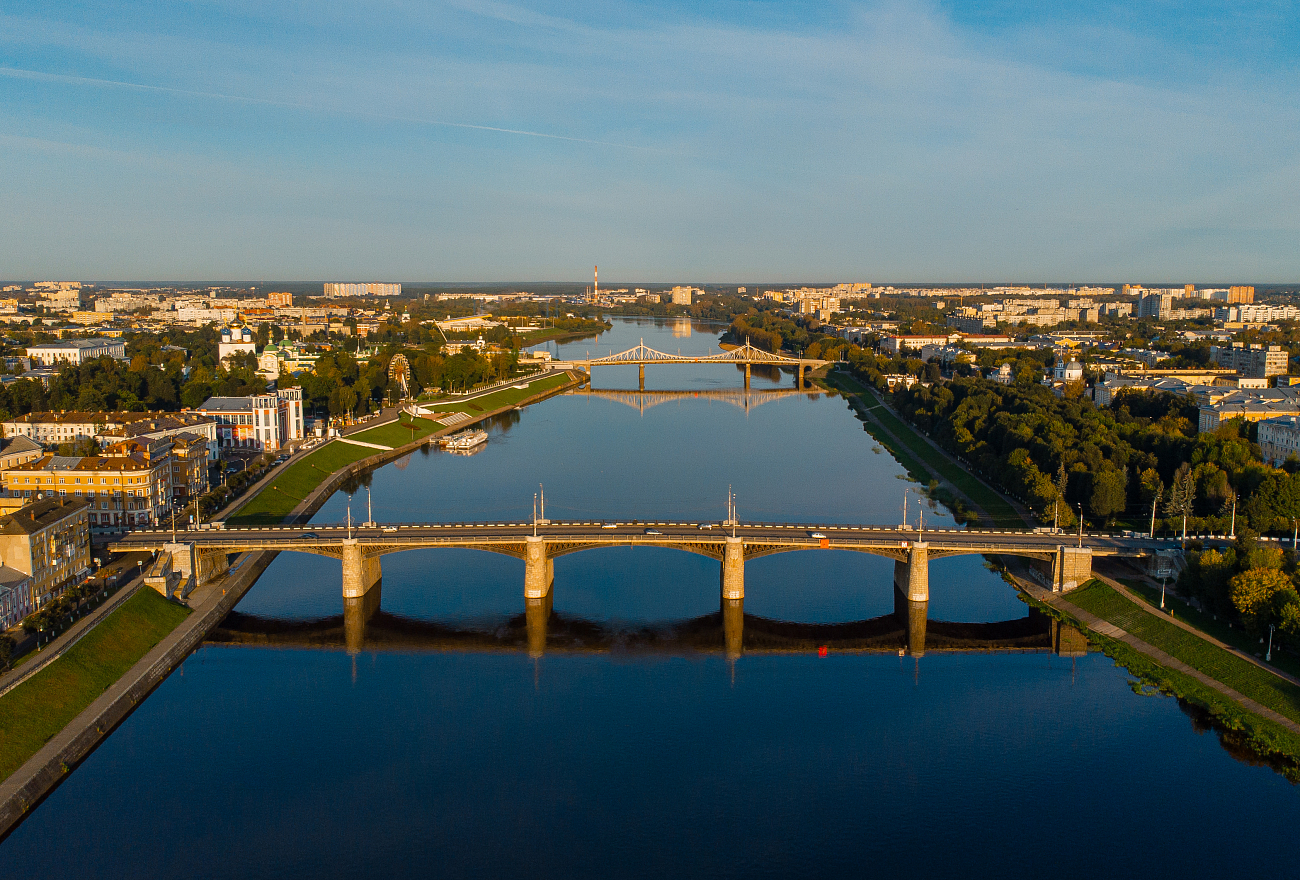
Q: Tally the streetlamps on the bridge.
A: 12